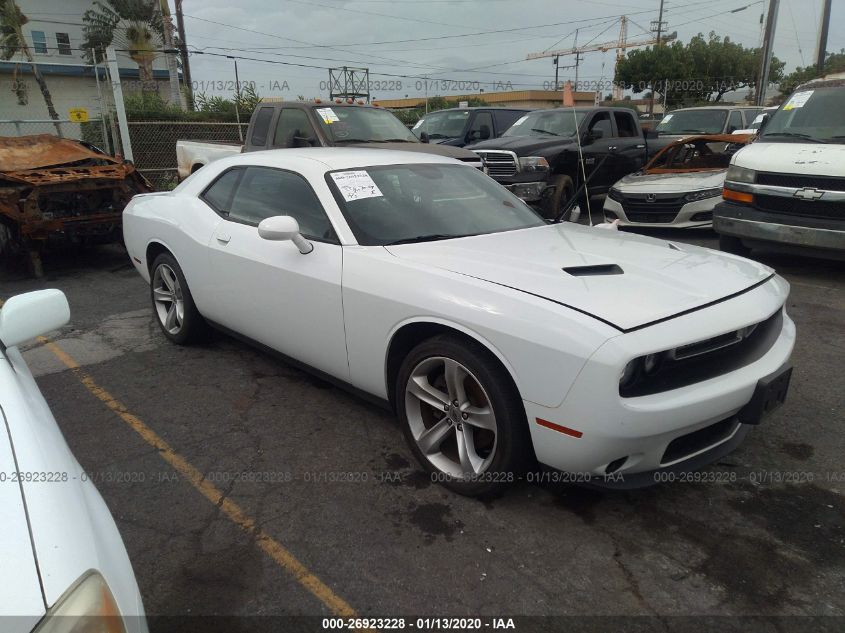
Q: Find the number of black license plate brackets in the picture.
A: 1